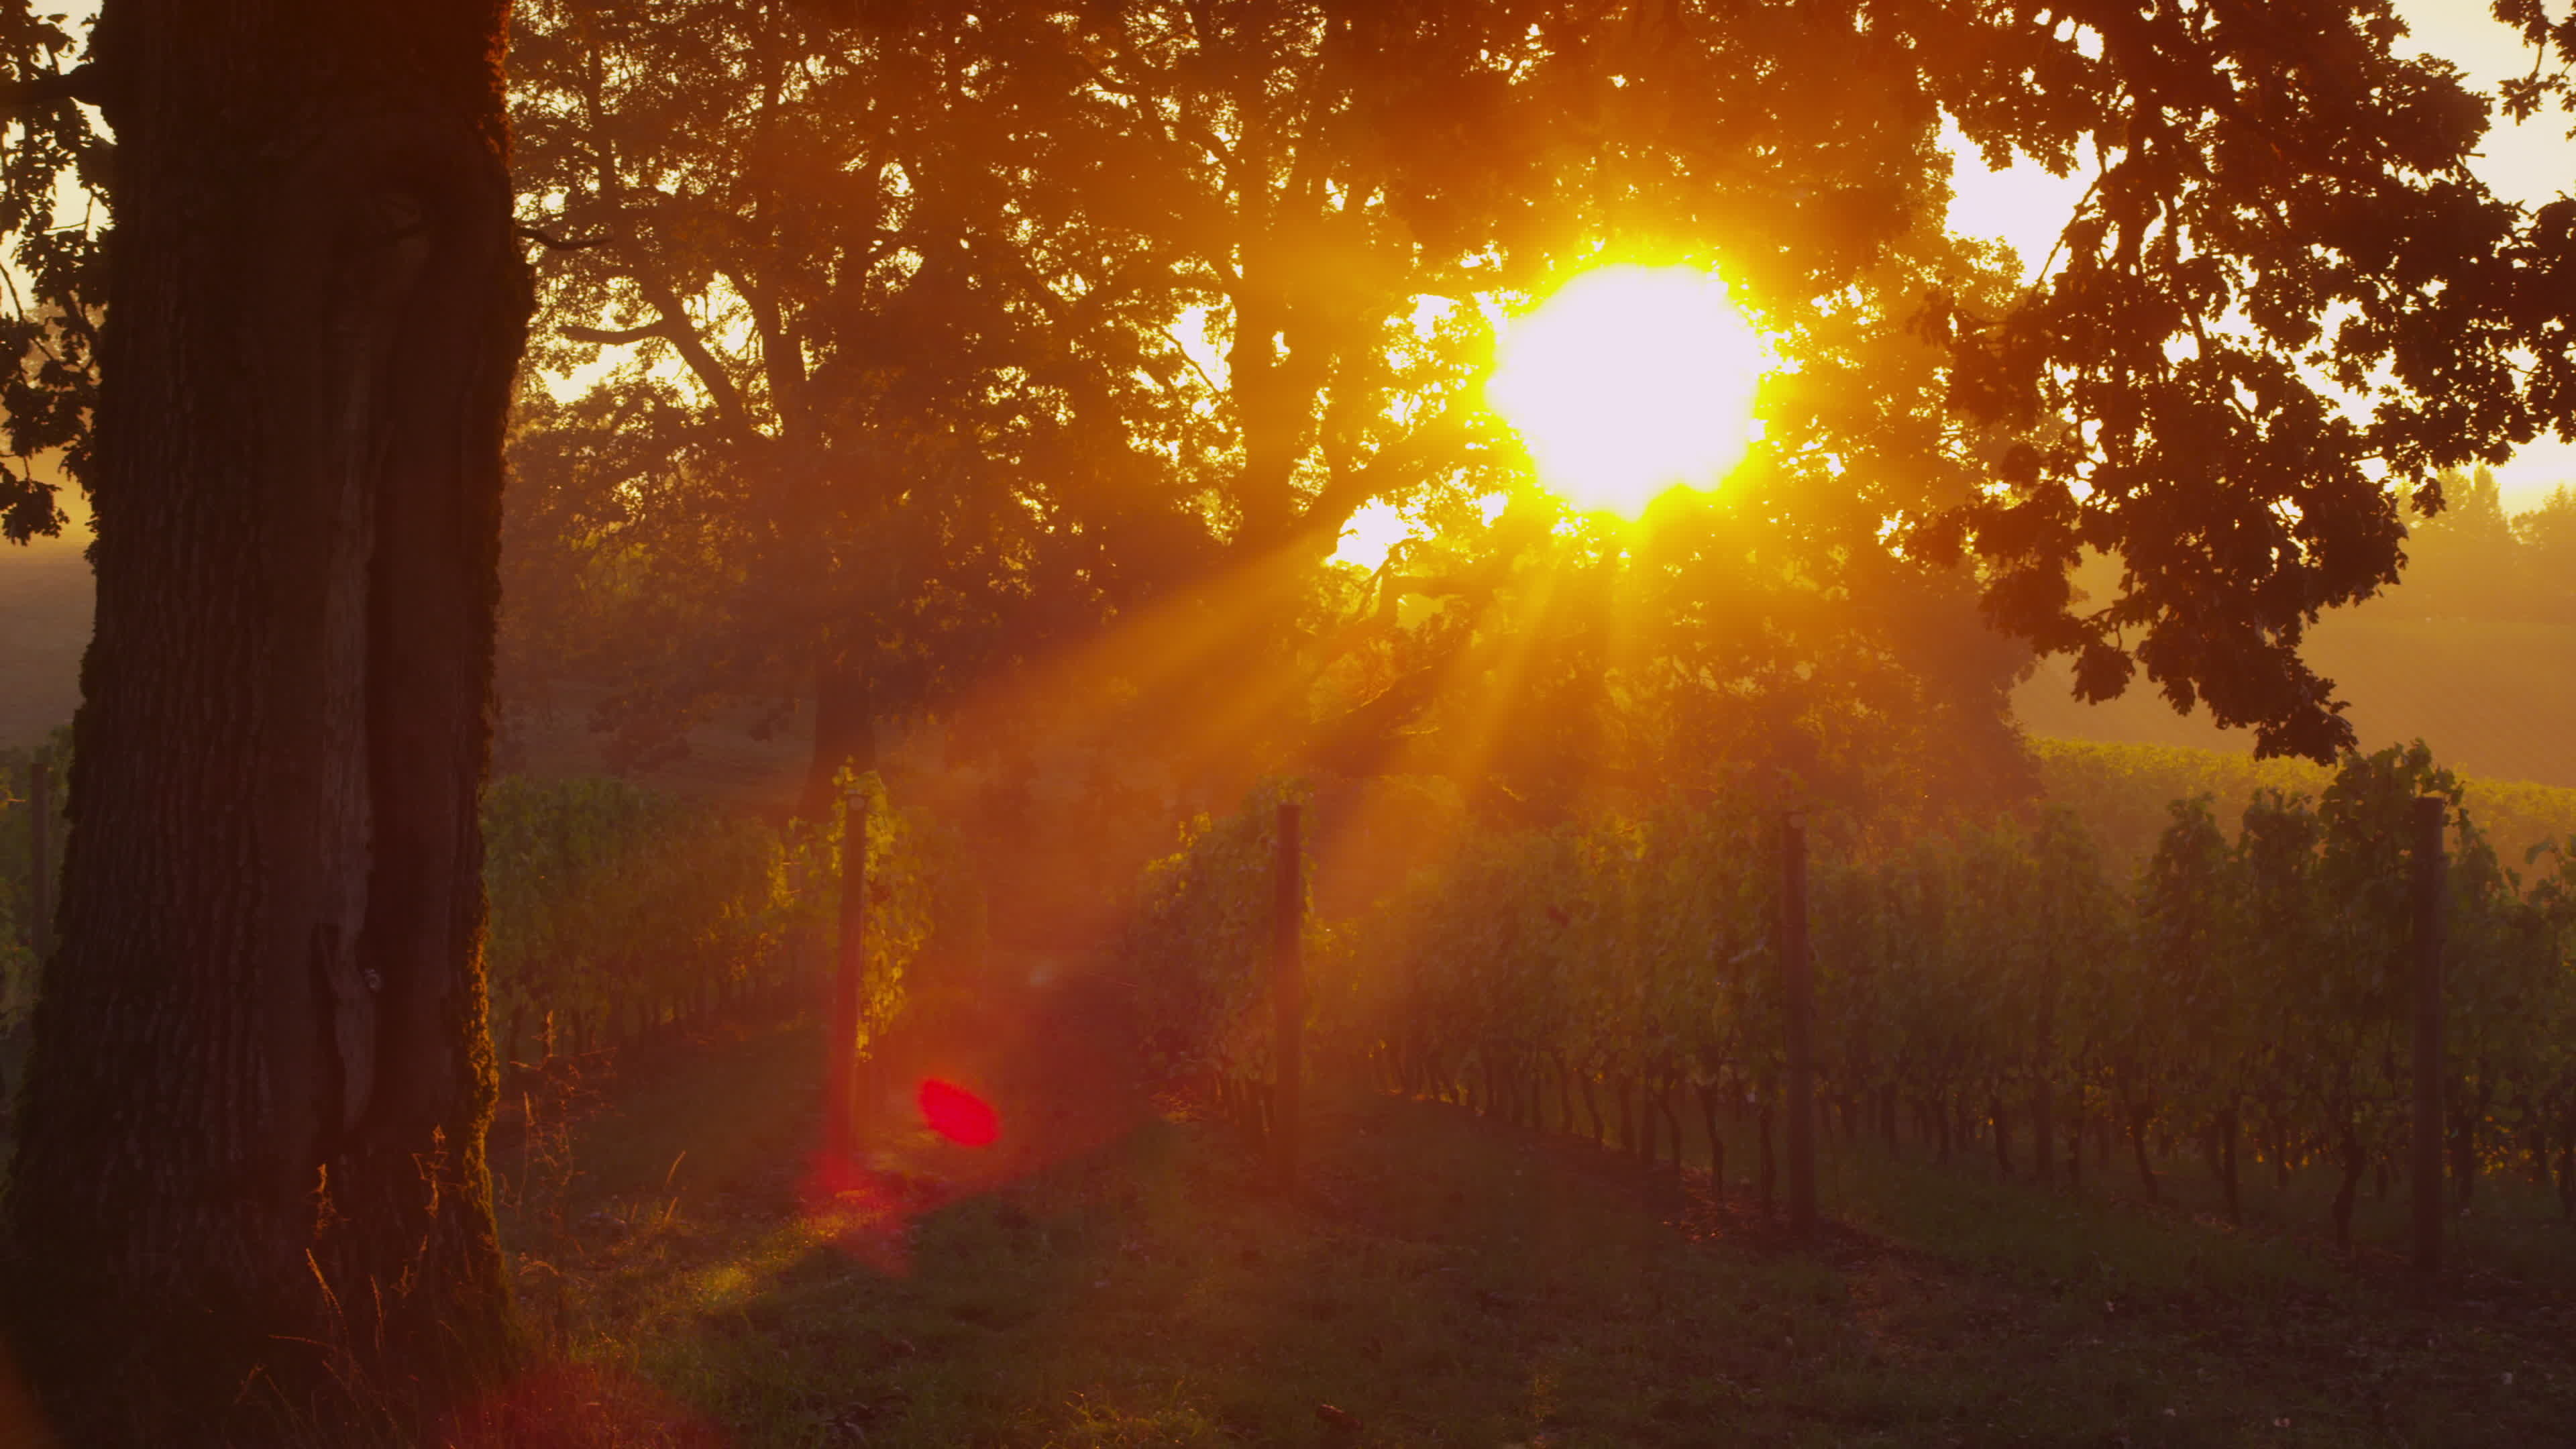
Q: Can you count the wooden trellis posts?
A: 5